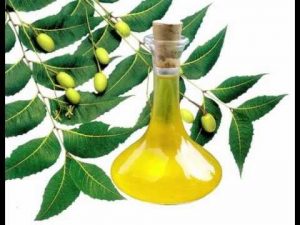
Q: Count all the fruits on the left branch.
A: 6